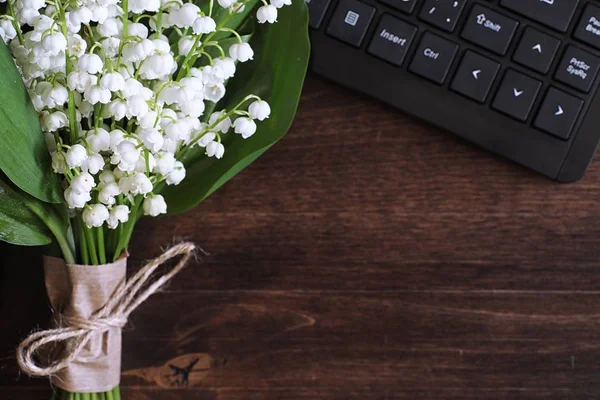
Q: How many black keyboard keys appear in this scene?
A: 14